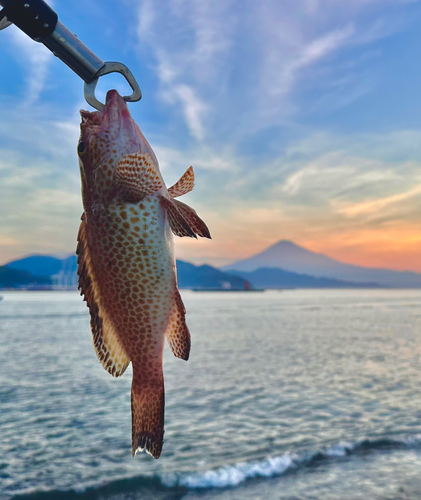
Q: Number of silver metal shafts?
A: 1